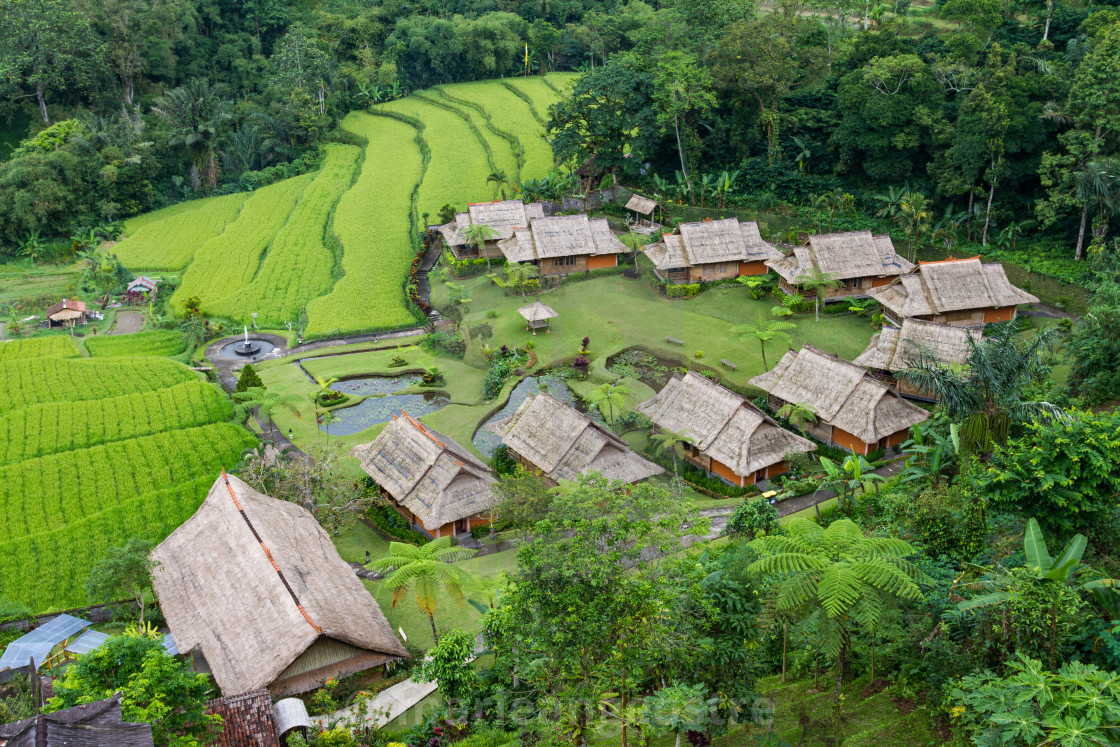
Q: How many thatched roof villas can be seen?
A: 11